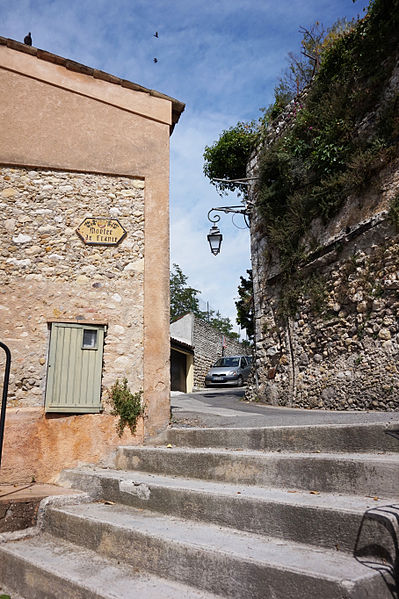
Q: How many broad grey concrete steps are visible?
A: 5